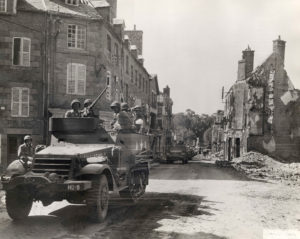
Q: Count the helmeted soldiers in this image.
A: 6